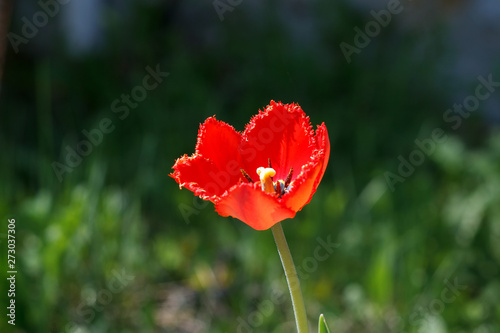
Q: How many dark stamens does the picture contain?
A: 3